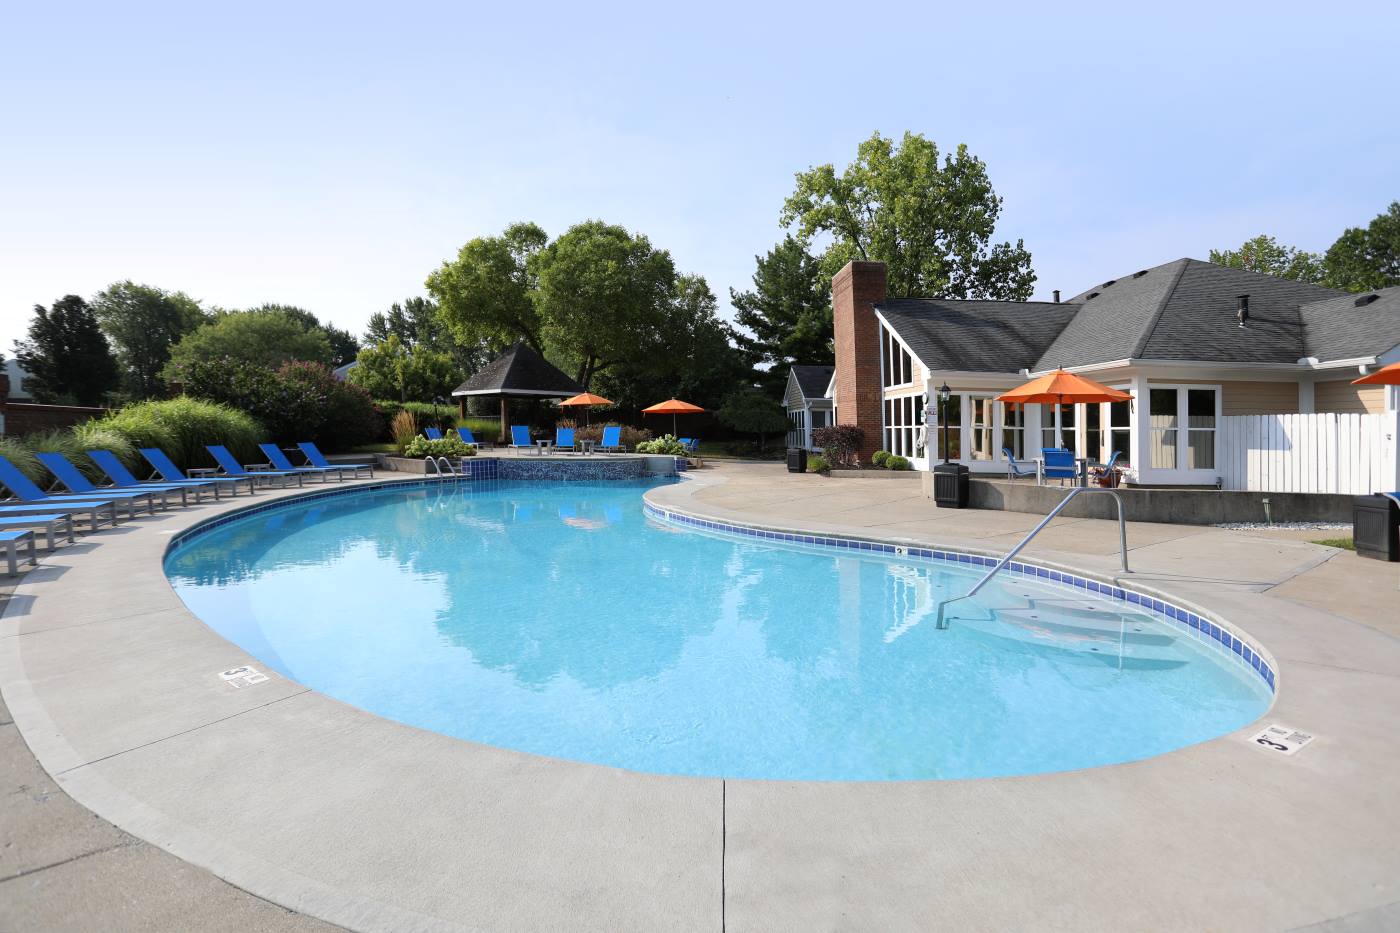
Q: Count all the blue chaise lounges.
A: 15